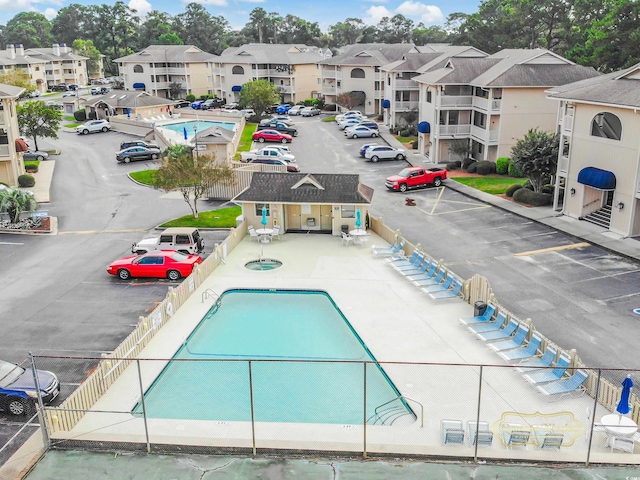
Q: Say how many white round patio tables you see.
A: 3